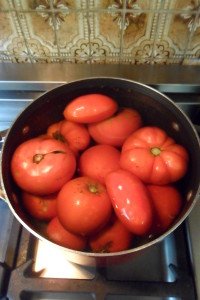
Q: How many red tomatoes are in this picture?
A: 12